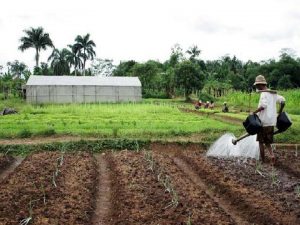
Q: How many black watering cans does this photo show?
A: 2